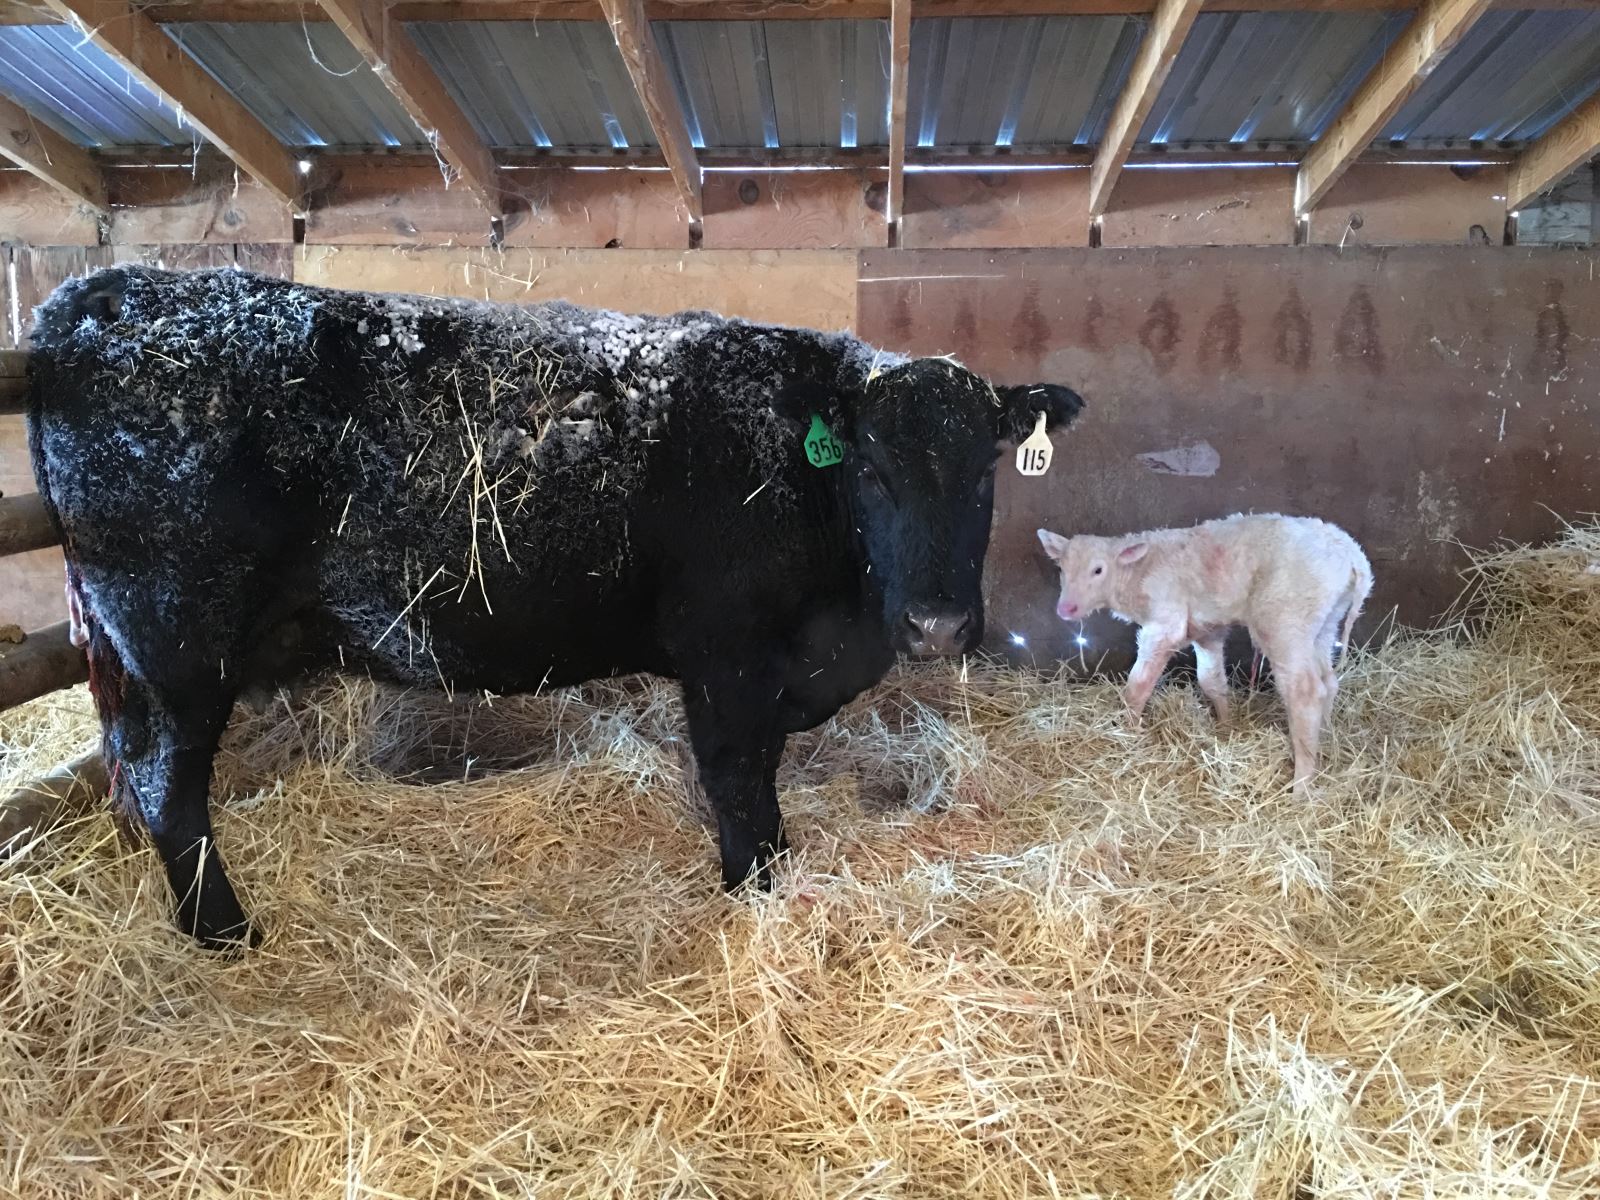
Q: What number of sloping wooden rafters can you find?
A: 8